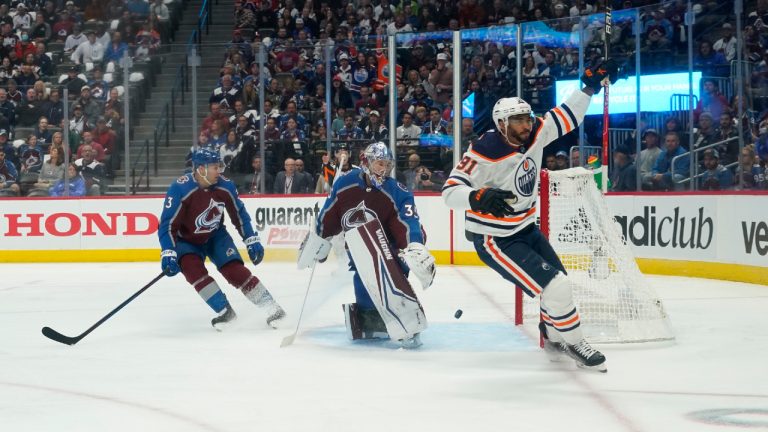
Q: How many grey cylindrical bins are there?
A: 0